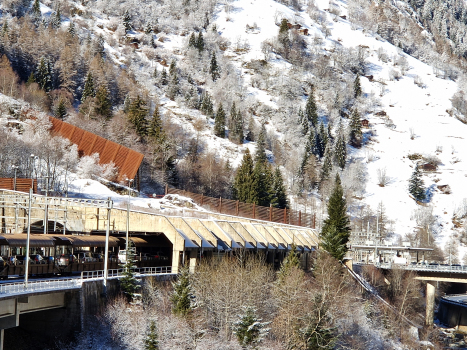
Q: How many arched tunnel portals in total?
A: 1